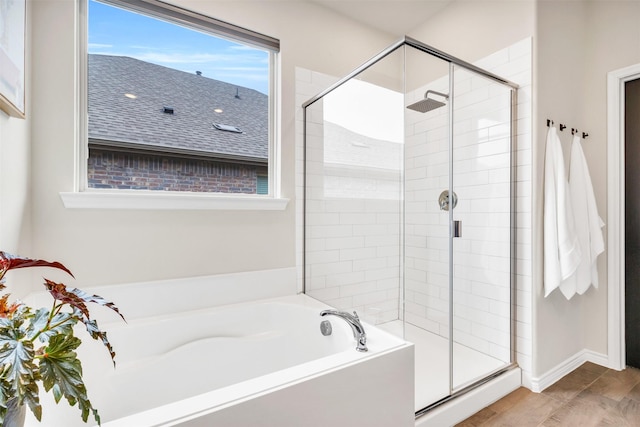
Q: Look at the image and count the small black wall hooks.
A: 4